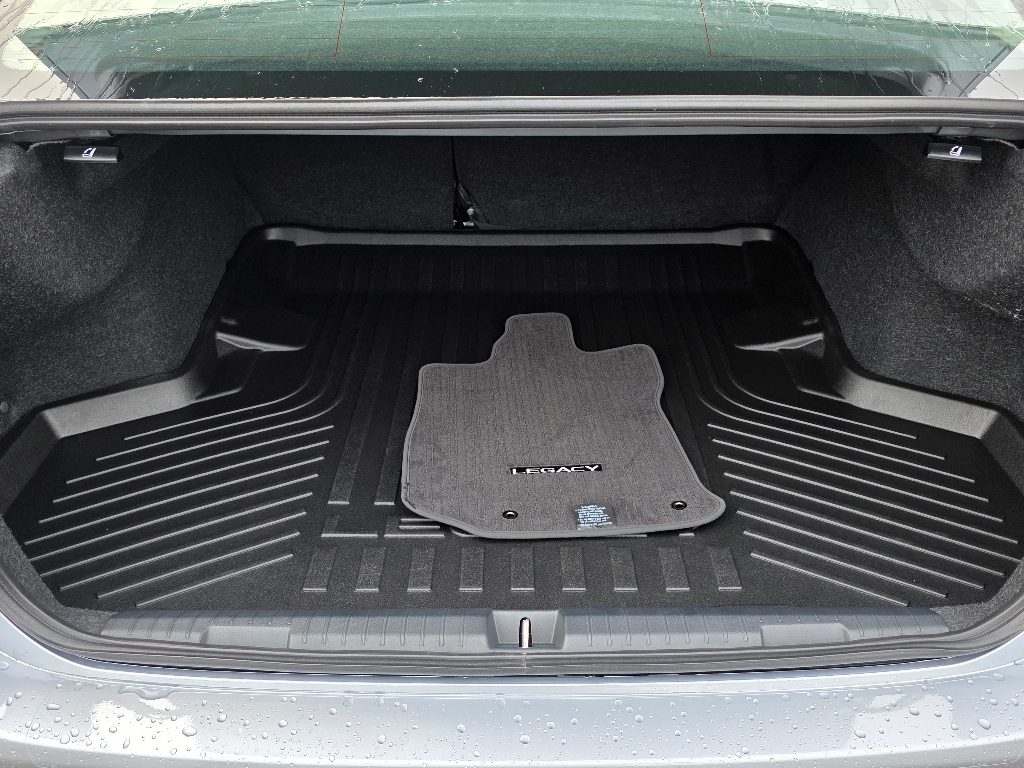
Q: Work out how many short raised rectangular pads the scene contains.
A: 9